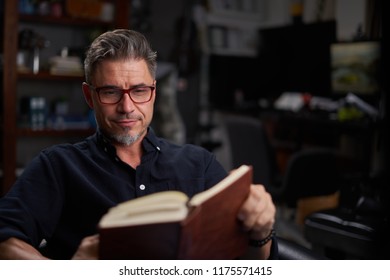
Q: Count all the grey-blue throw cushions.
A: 0